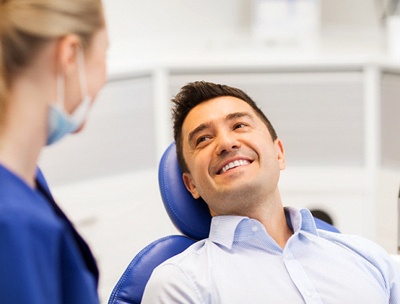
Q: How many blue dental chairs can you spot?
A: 1